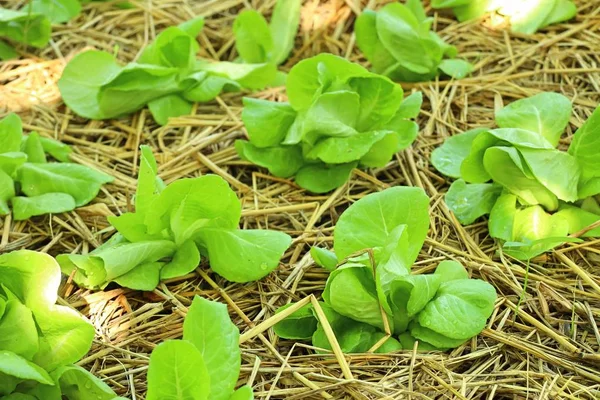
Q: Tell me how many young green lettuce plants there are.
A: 12